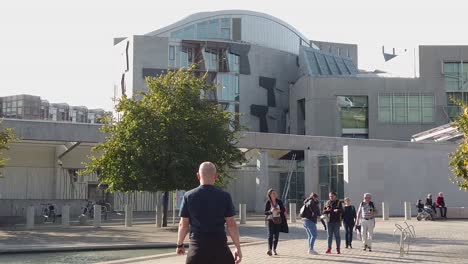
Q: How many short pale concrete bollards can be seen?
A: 9